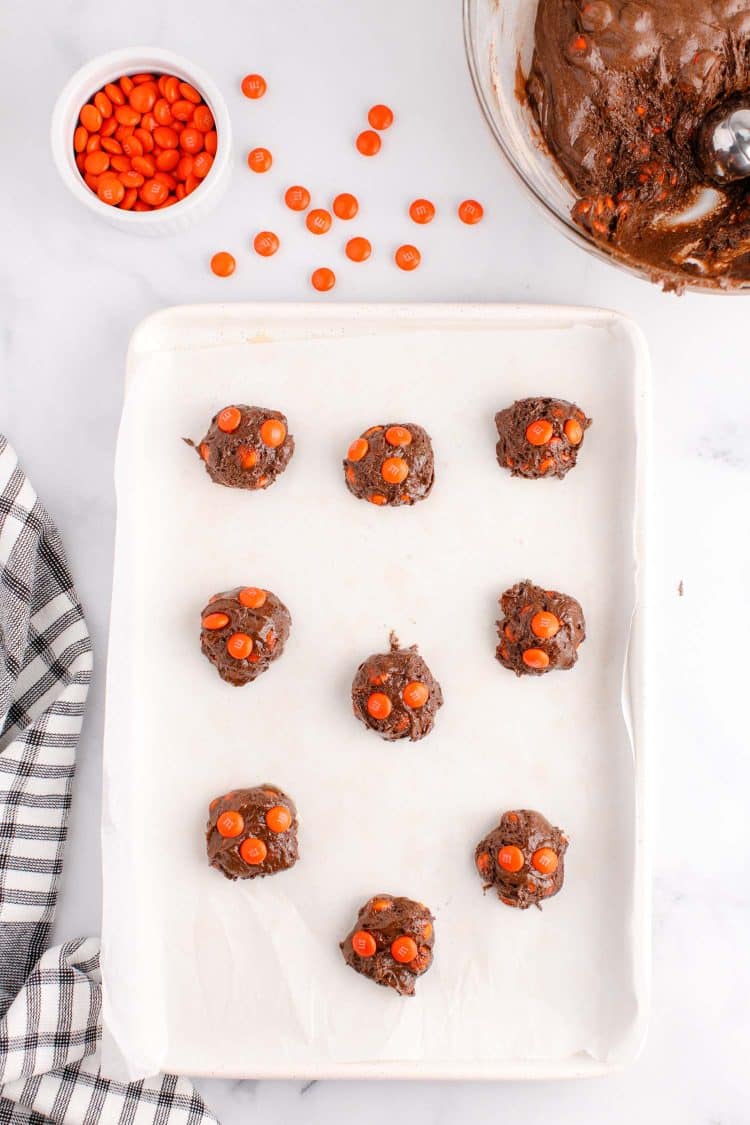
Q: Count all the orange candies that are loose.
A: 14